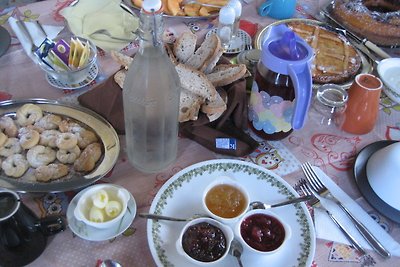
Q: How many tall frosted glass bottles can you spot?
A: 1